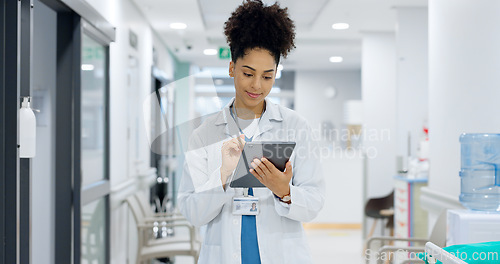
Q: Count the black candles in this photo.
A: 0